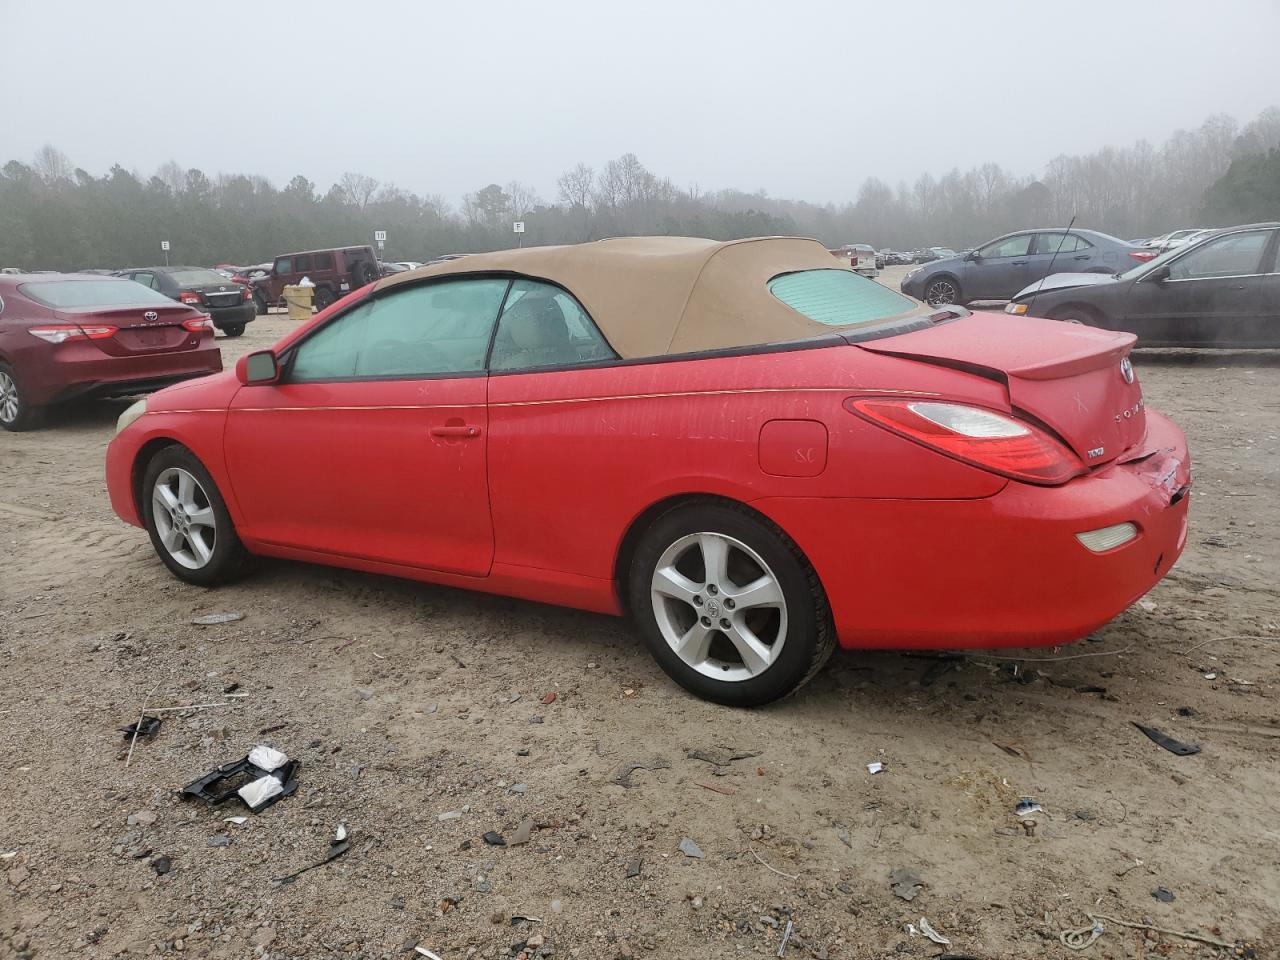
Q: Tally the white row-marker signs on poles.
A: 3